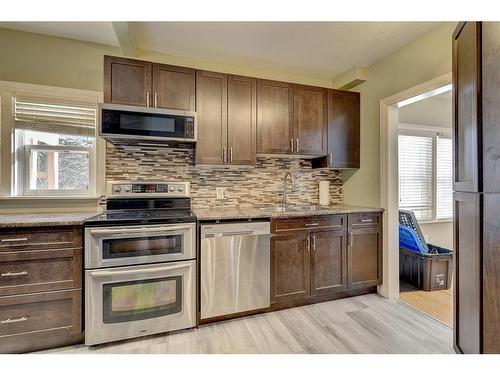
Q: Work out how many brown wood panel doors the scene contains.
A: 12